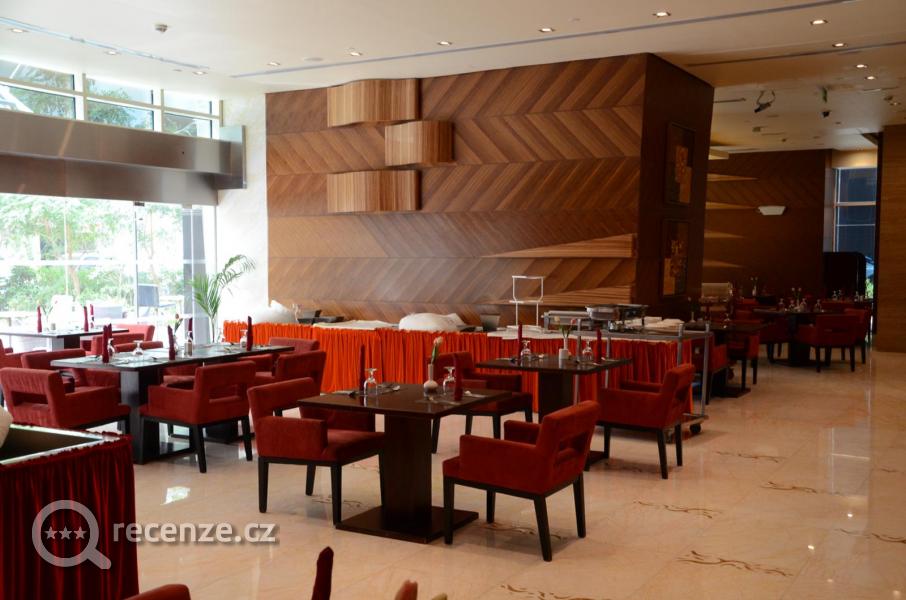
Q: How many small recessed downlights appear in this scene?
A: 12